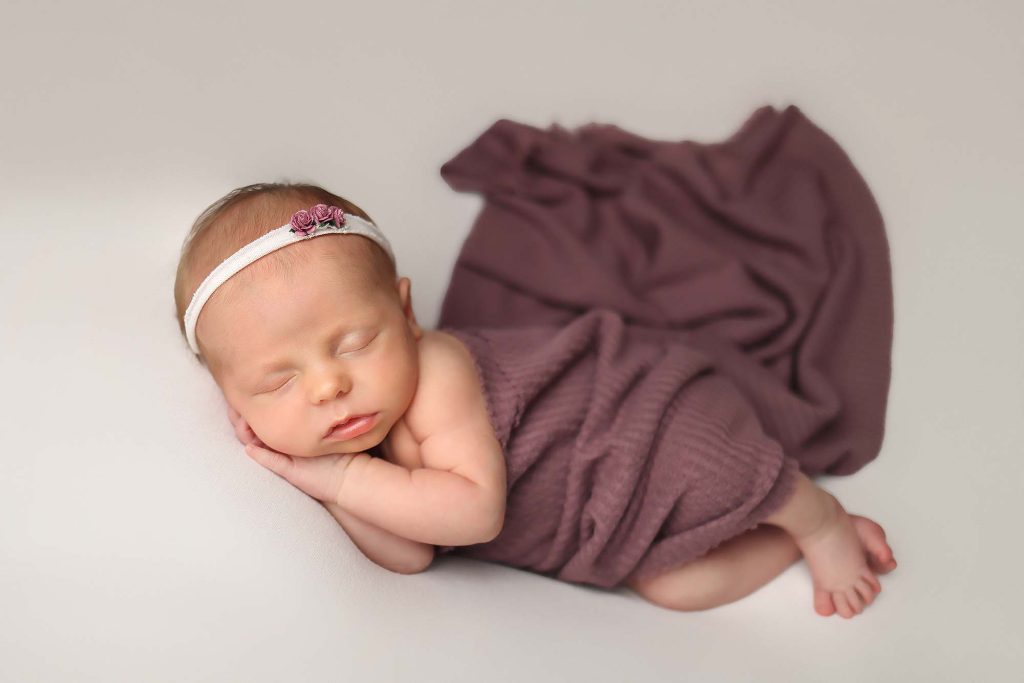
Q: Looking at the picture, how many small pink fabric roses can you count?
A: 3